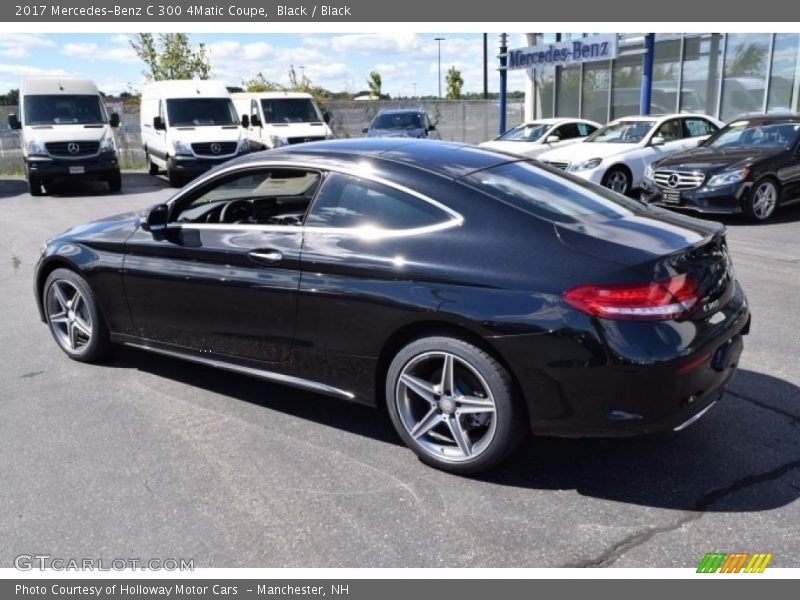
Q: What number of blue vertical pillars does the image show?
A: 2